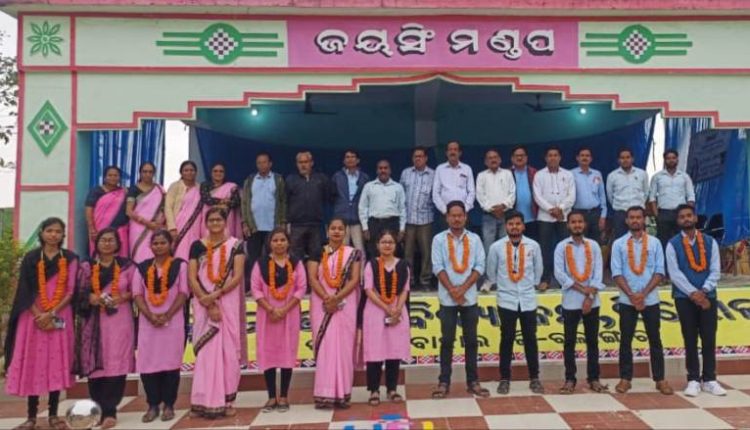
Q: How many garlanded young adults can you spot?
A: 12